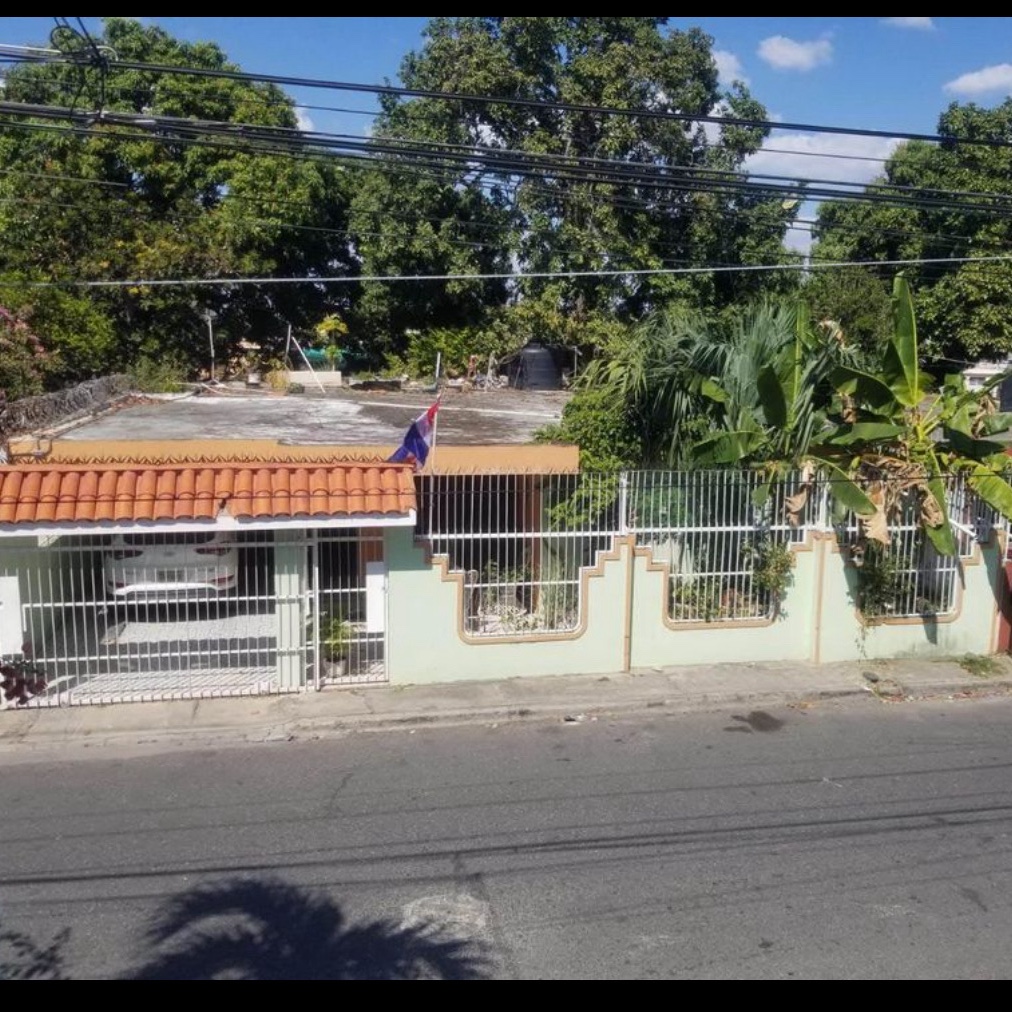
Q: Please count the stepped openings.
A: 3